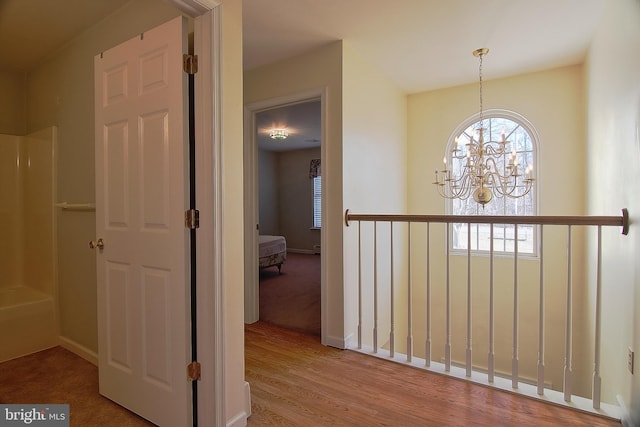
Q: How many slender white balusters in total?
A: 12